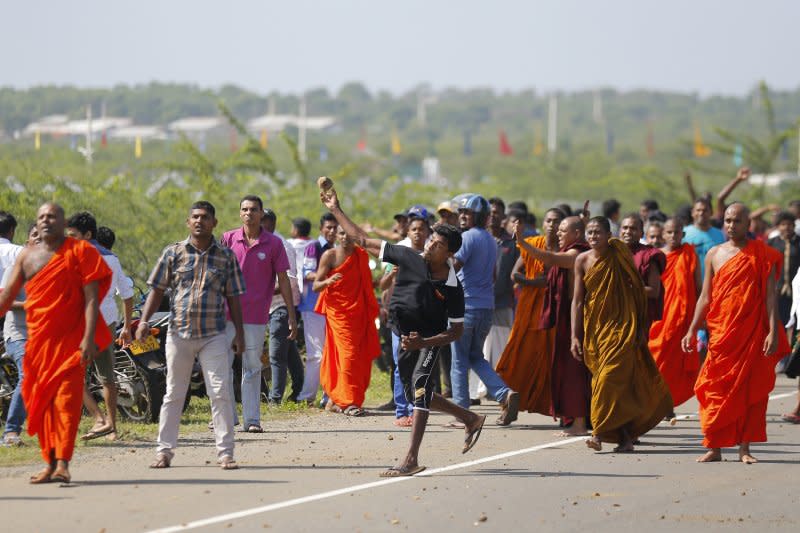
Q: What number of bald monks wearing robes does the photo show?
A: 8